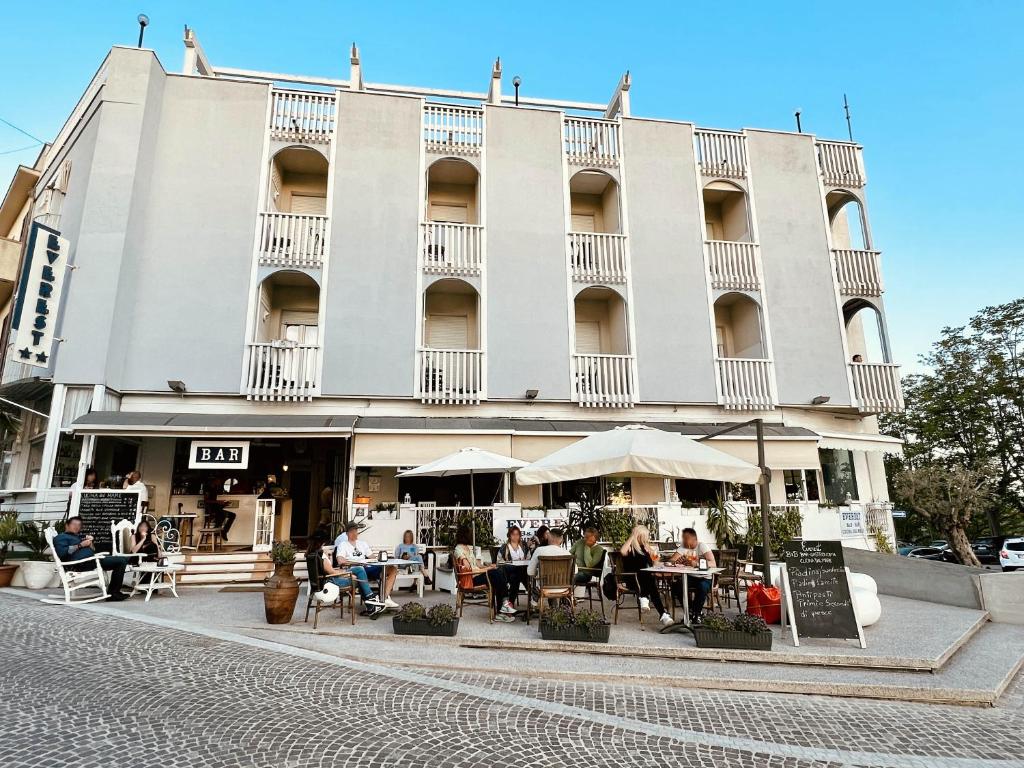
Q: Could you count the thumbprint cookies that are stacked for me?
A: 0